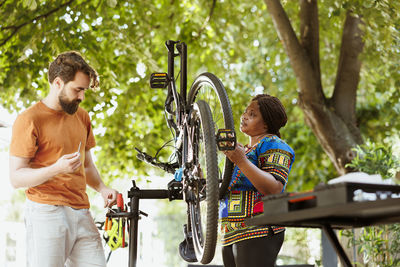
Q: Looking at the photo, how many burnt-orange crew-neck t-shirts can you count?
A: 1